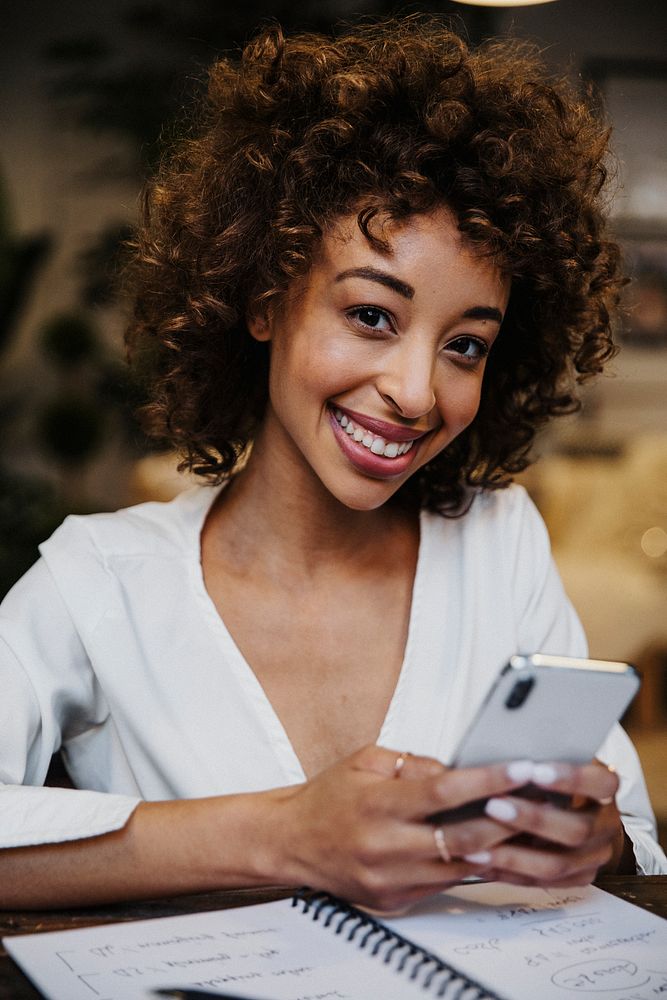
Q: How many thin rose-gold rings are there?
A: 3